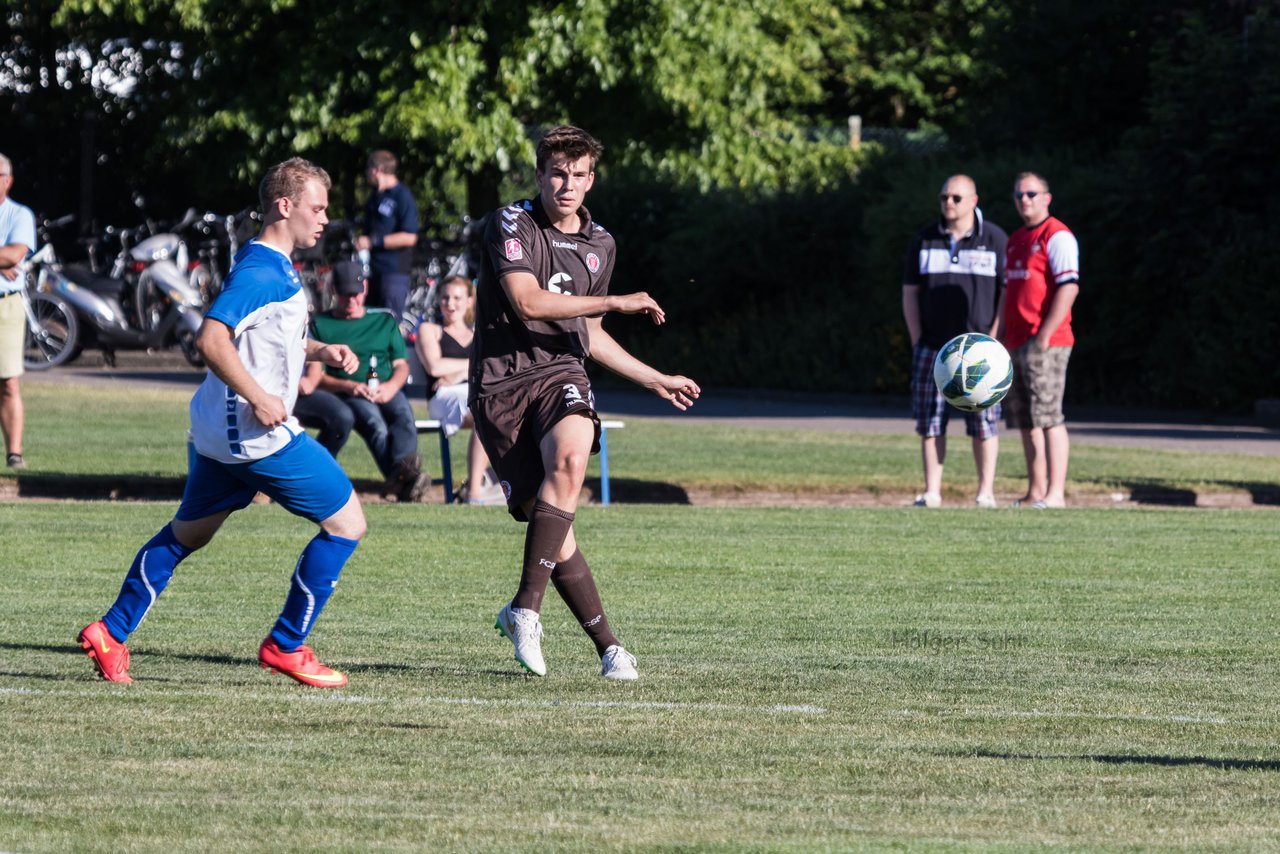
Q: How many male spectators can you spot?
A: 5